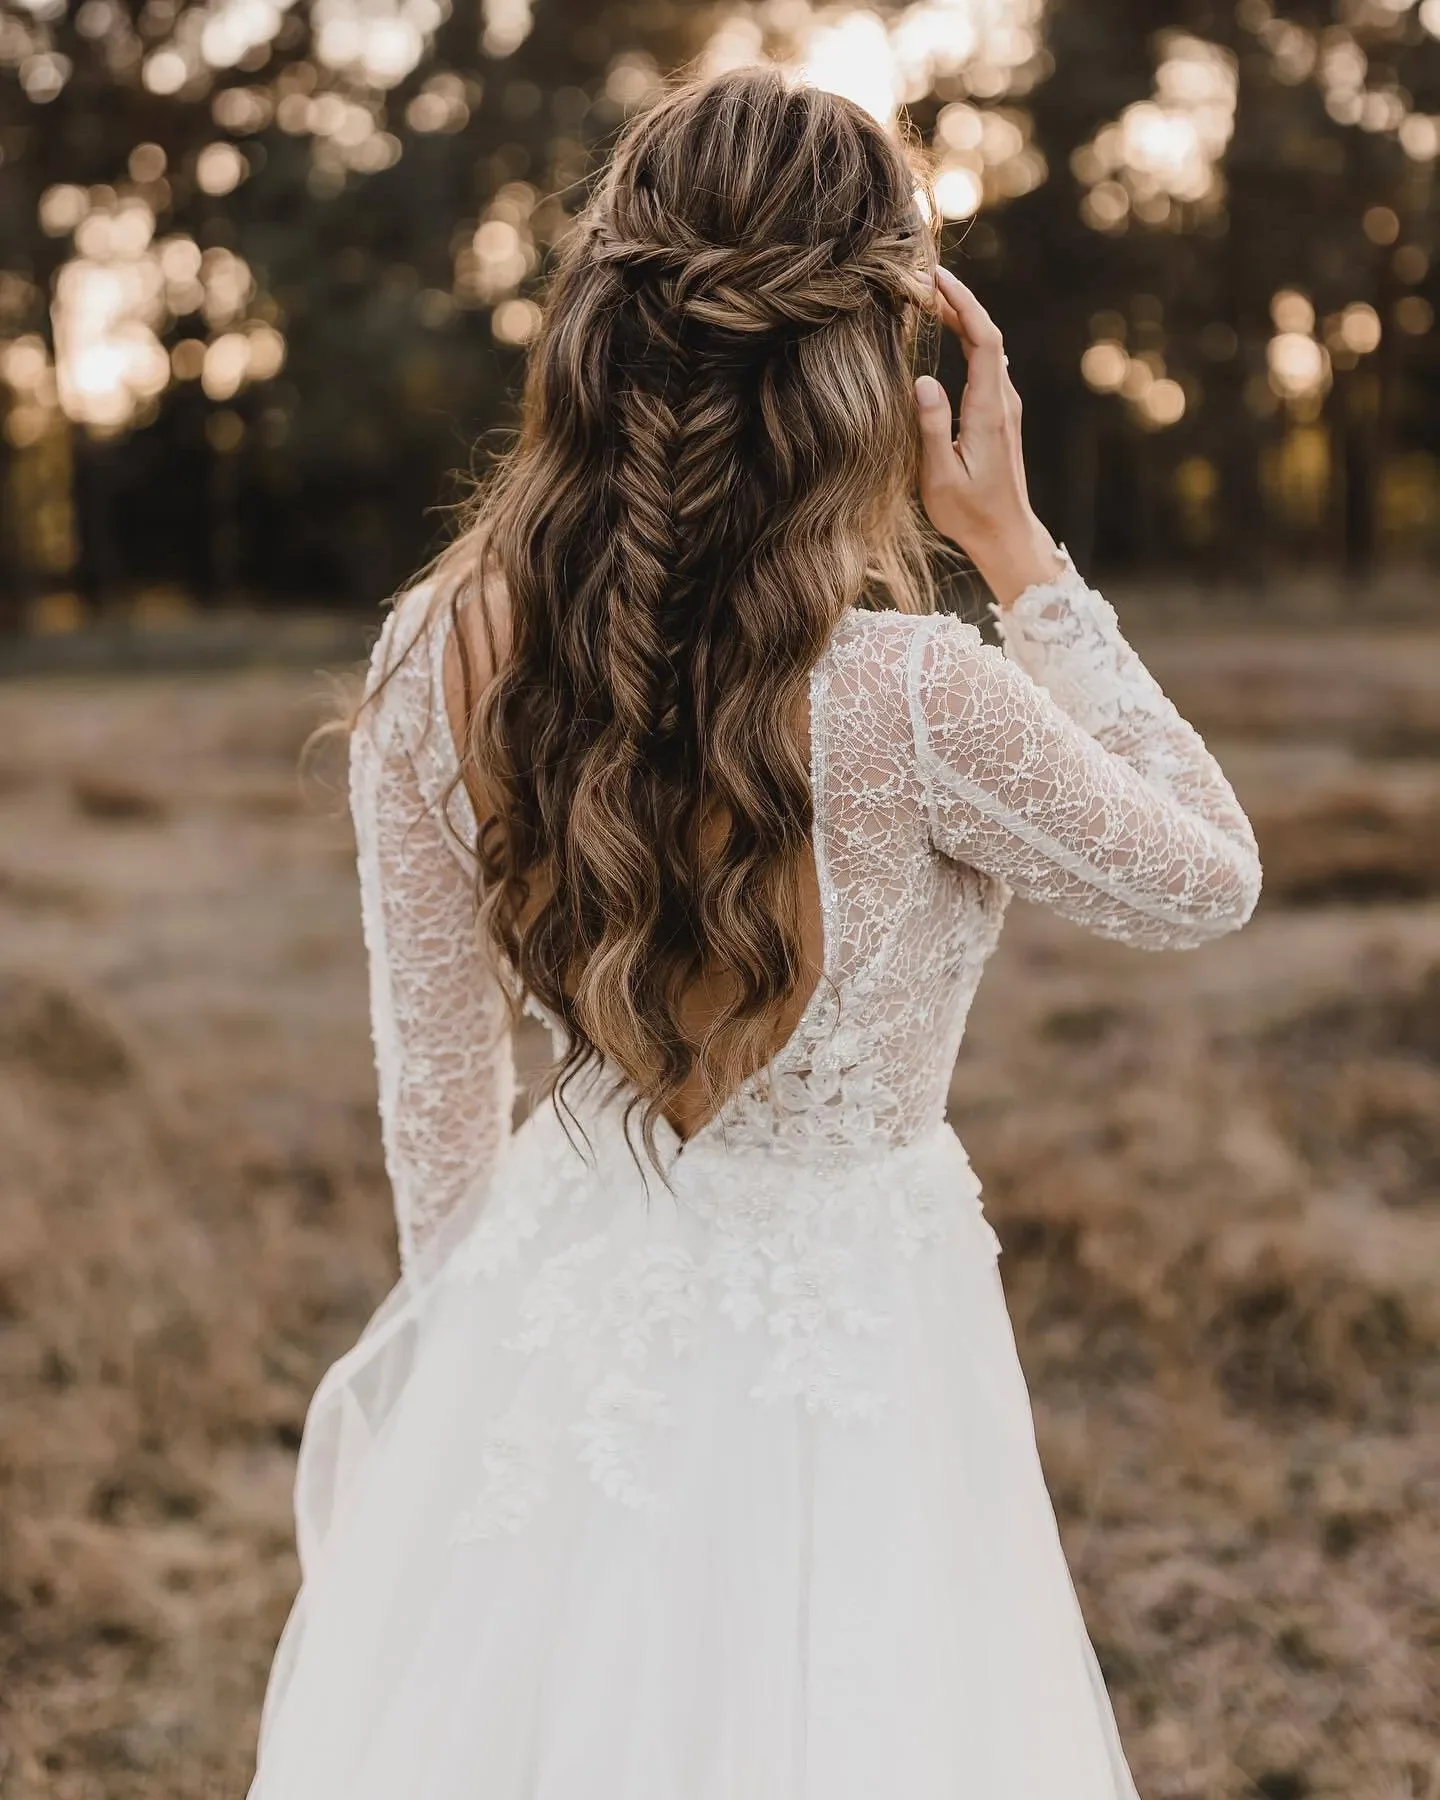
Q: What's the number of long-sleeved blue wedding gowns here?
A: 0